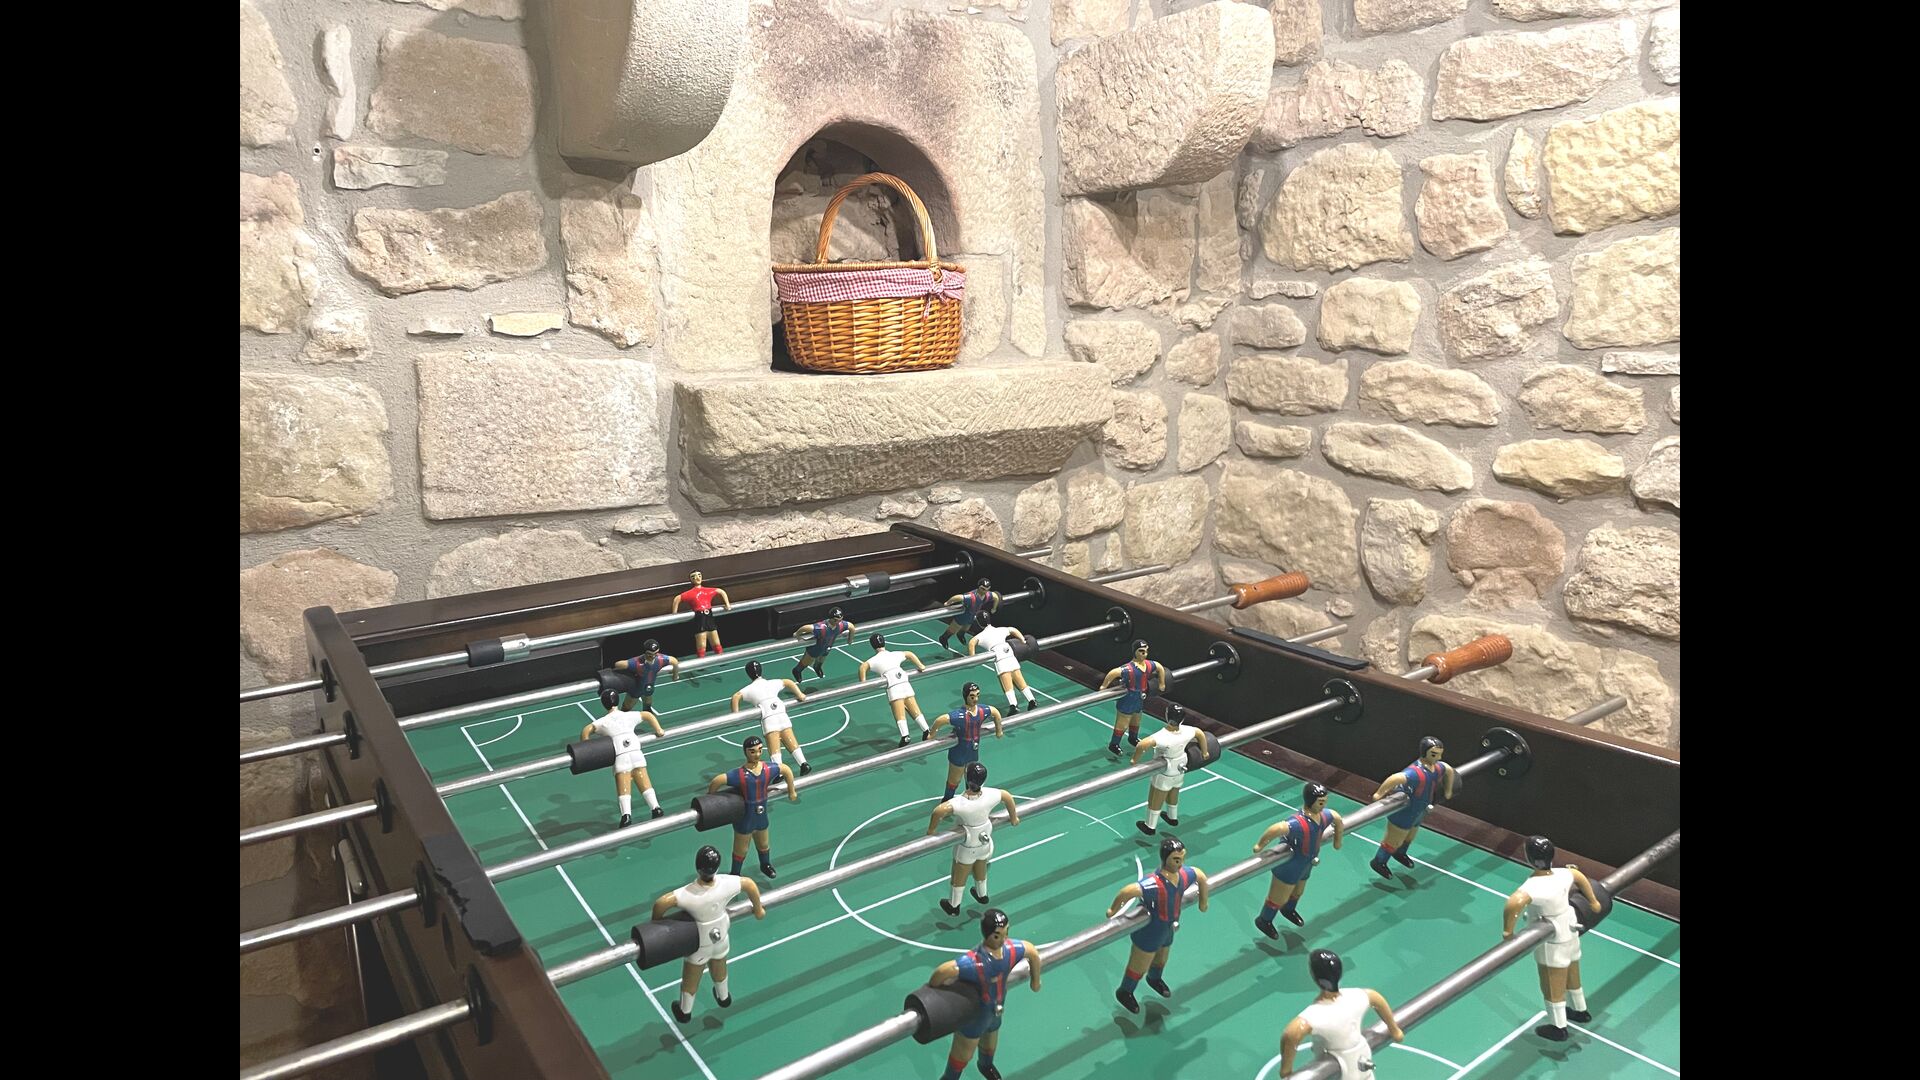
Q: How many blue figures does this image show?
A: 10